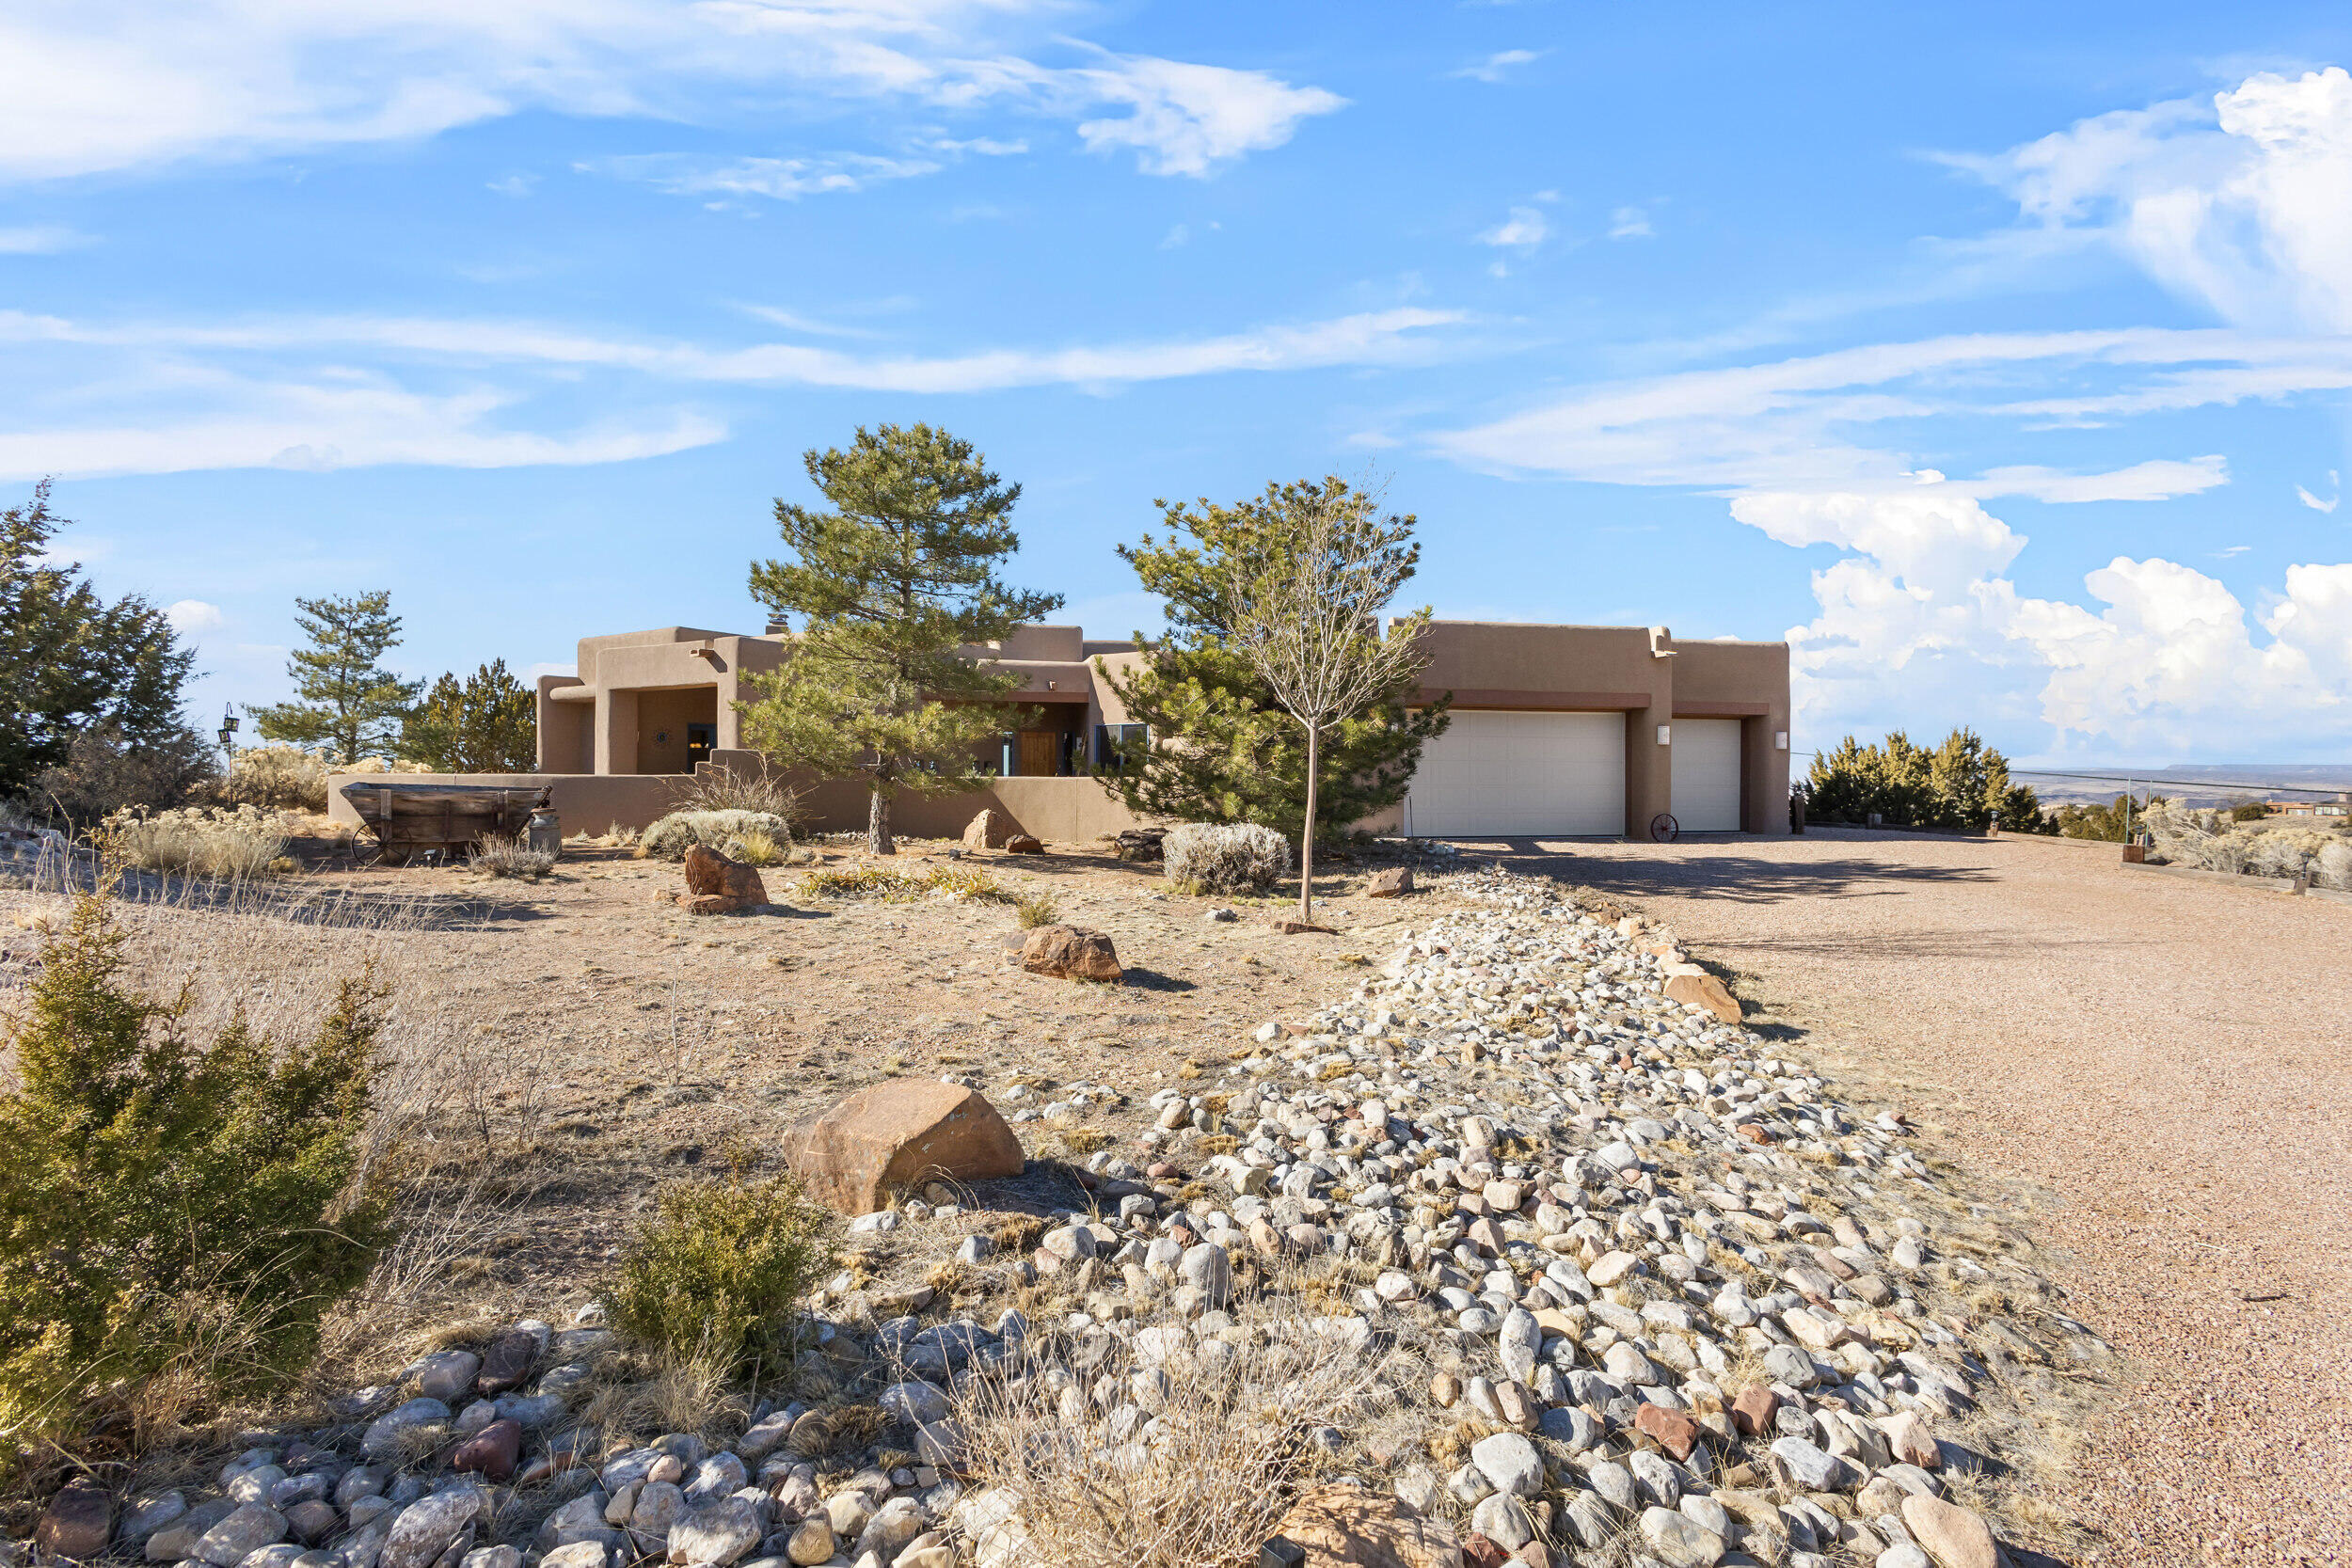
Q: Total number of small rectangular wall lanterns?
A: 2